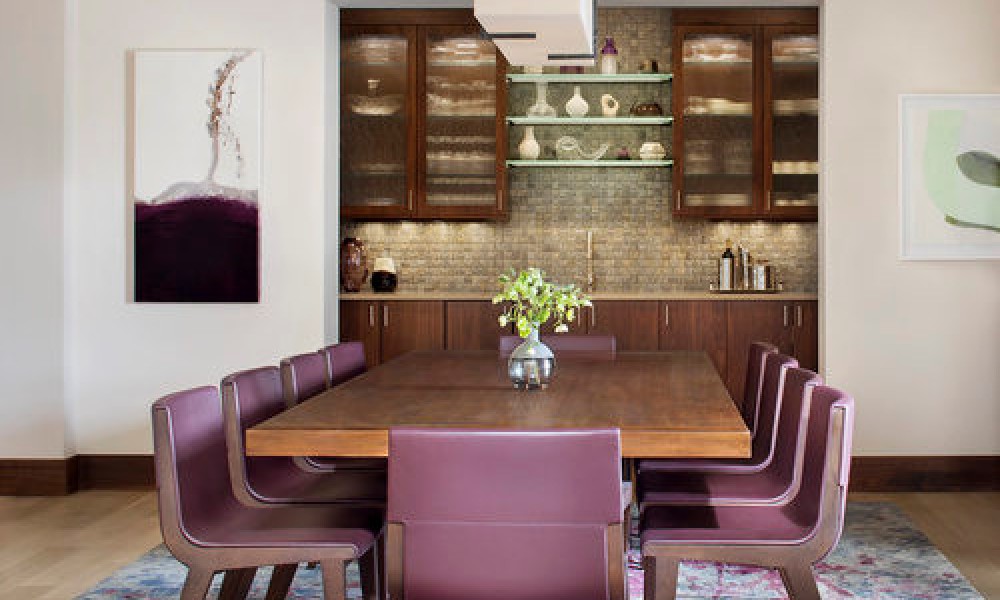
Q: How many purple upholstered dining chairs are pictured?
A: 10